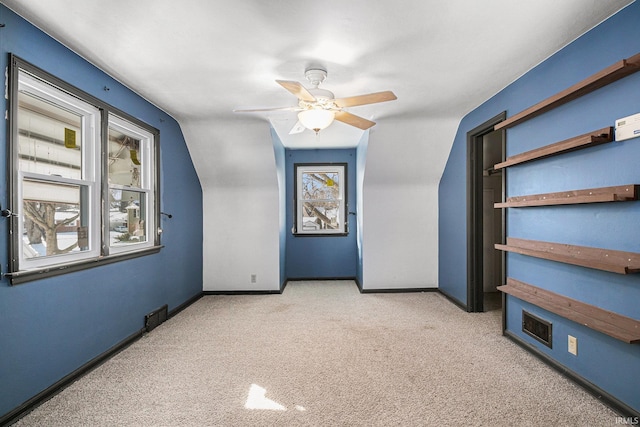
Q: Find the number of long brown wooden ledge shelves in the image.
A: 5